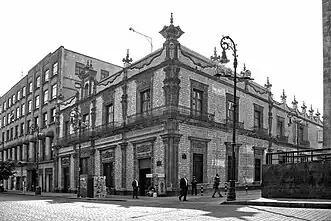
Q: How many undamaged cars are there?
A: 0